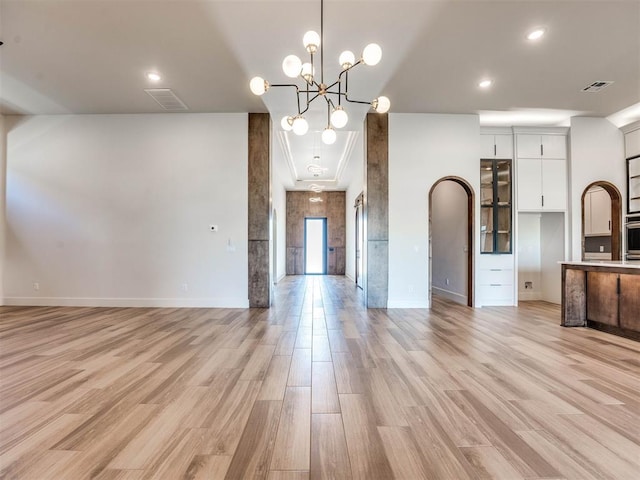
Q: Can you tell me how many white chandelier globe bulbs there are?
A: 11